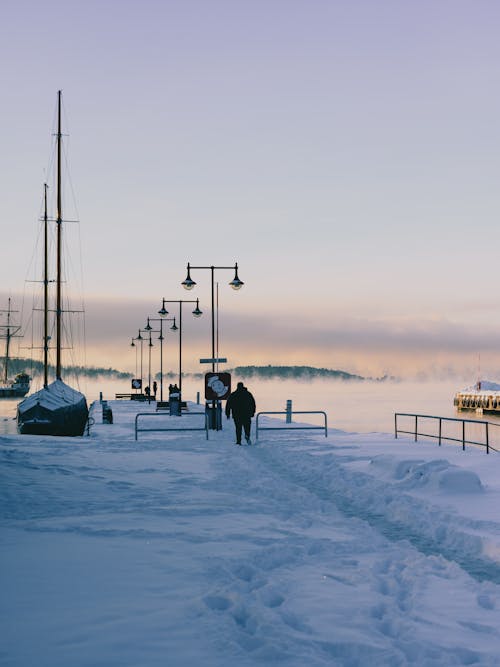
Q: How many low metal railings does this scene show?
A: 3